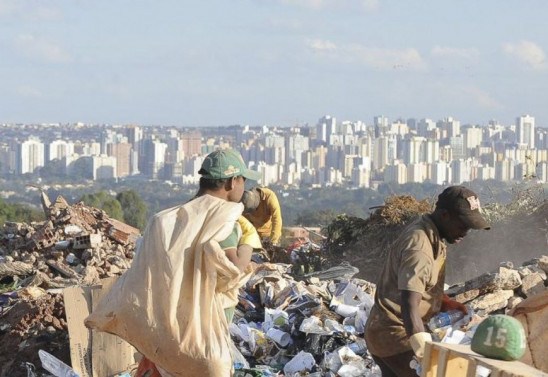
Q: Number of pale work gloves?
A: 1